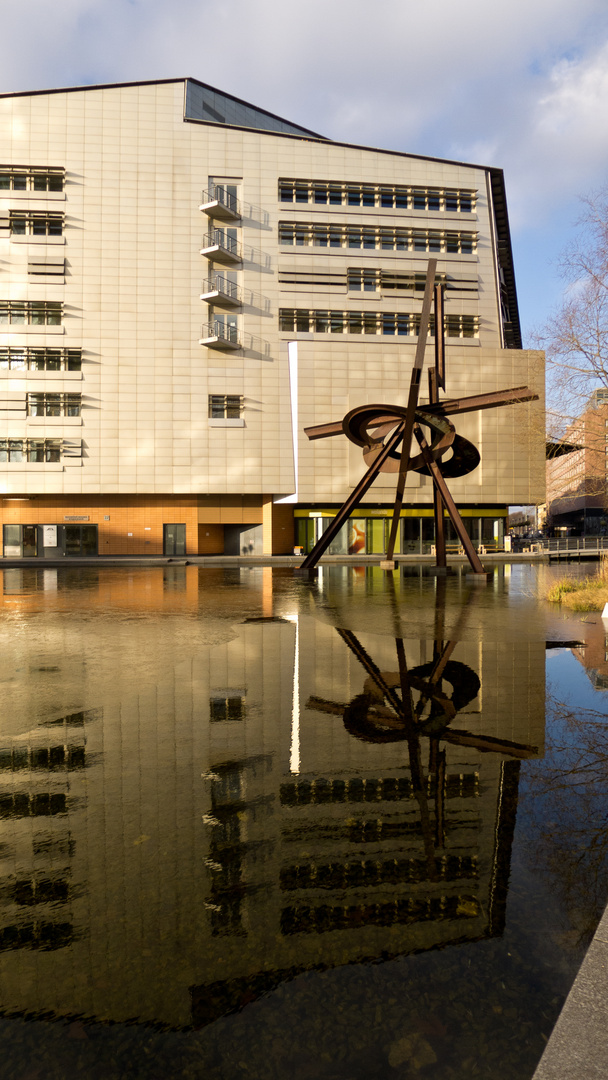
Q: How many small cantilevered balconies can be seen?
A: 4